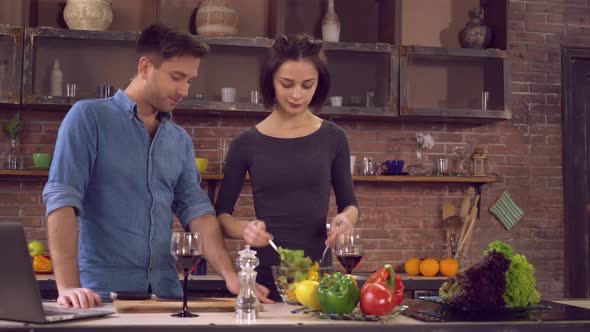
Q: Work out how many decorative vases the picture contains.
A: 4